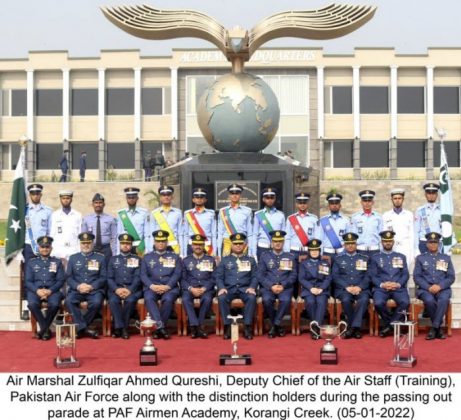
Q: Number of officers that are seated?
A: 11